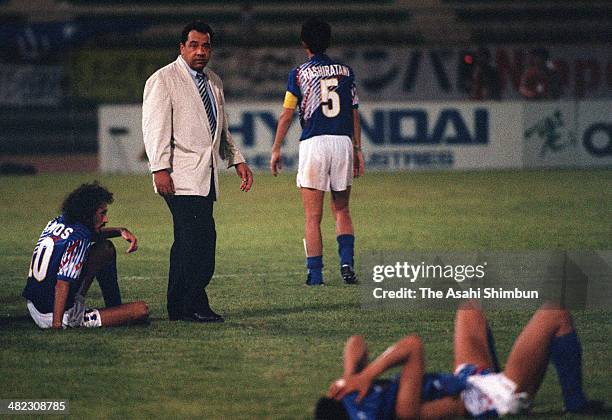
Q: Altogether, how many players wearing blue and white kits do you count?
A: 3